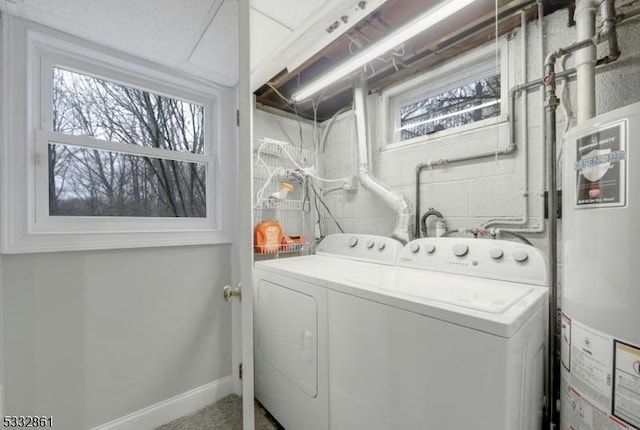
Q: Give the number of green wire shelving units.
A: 0